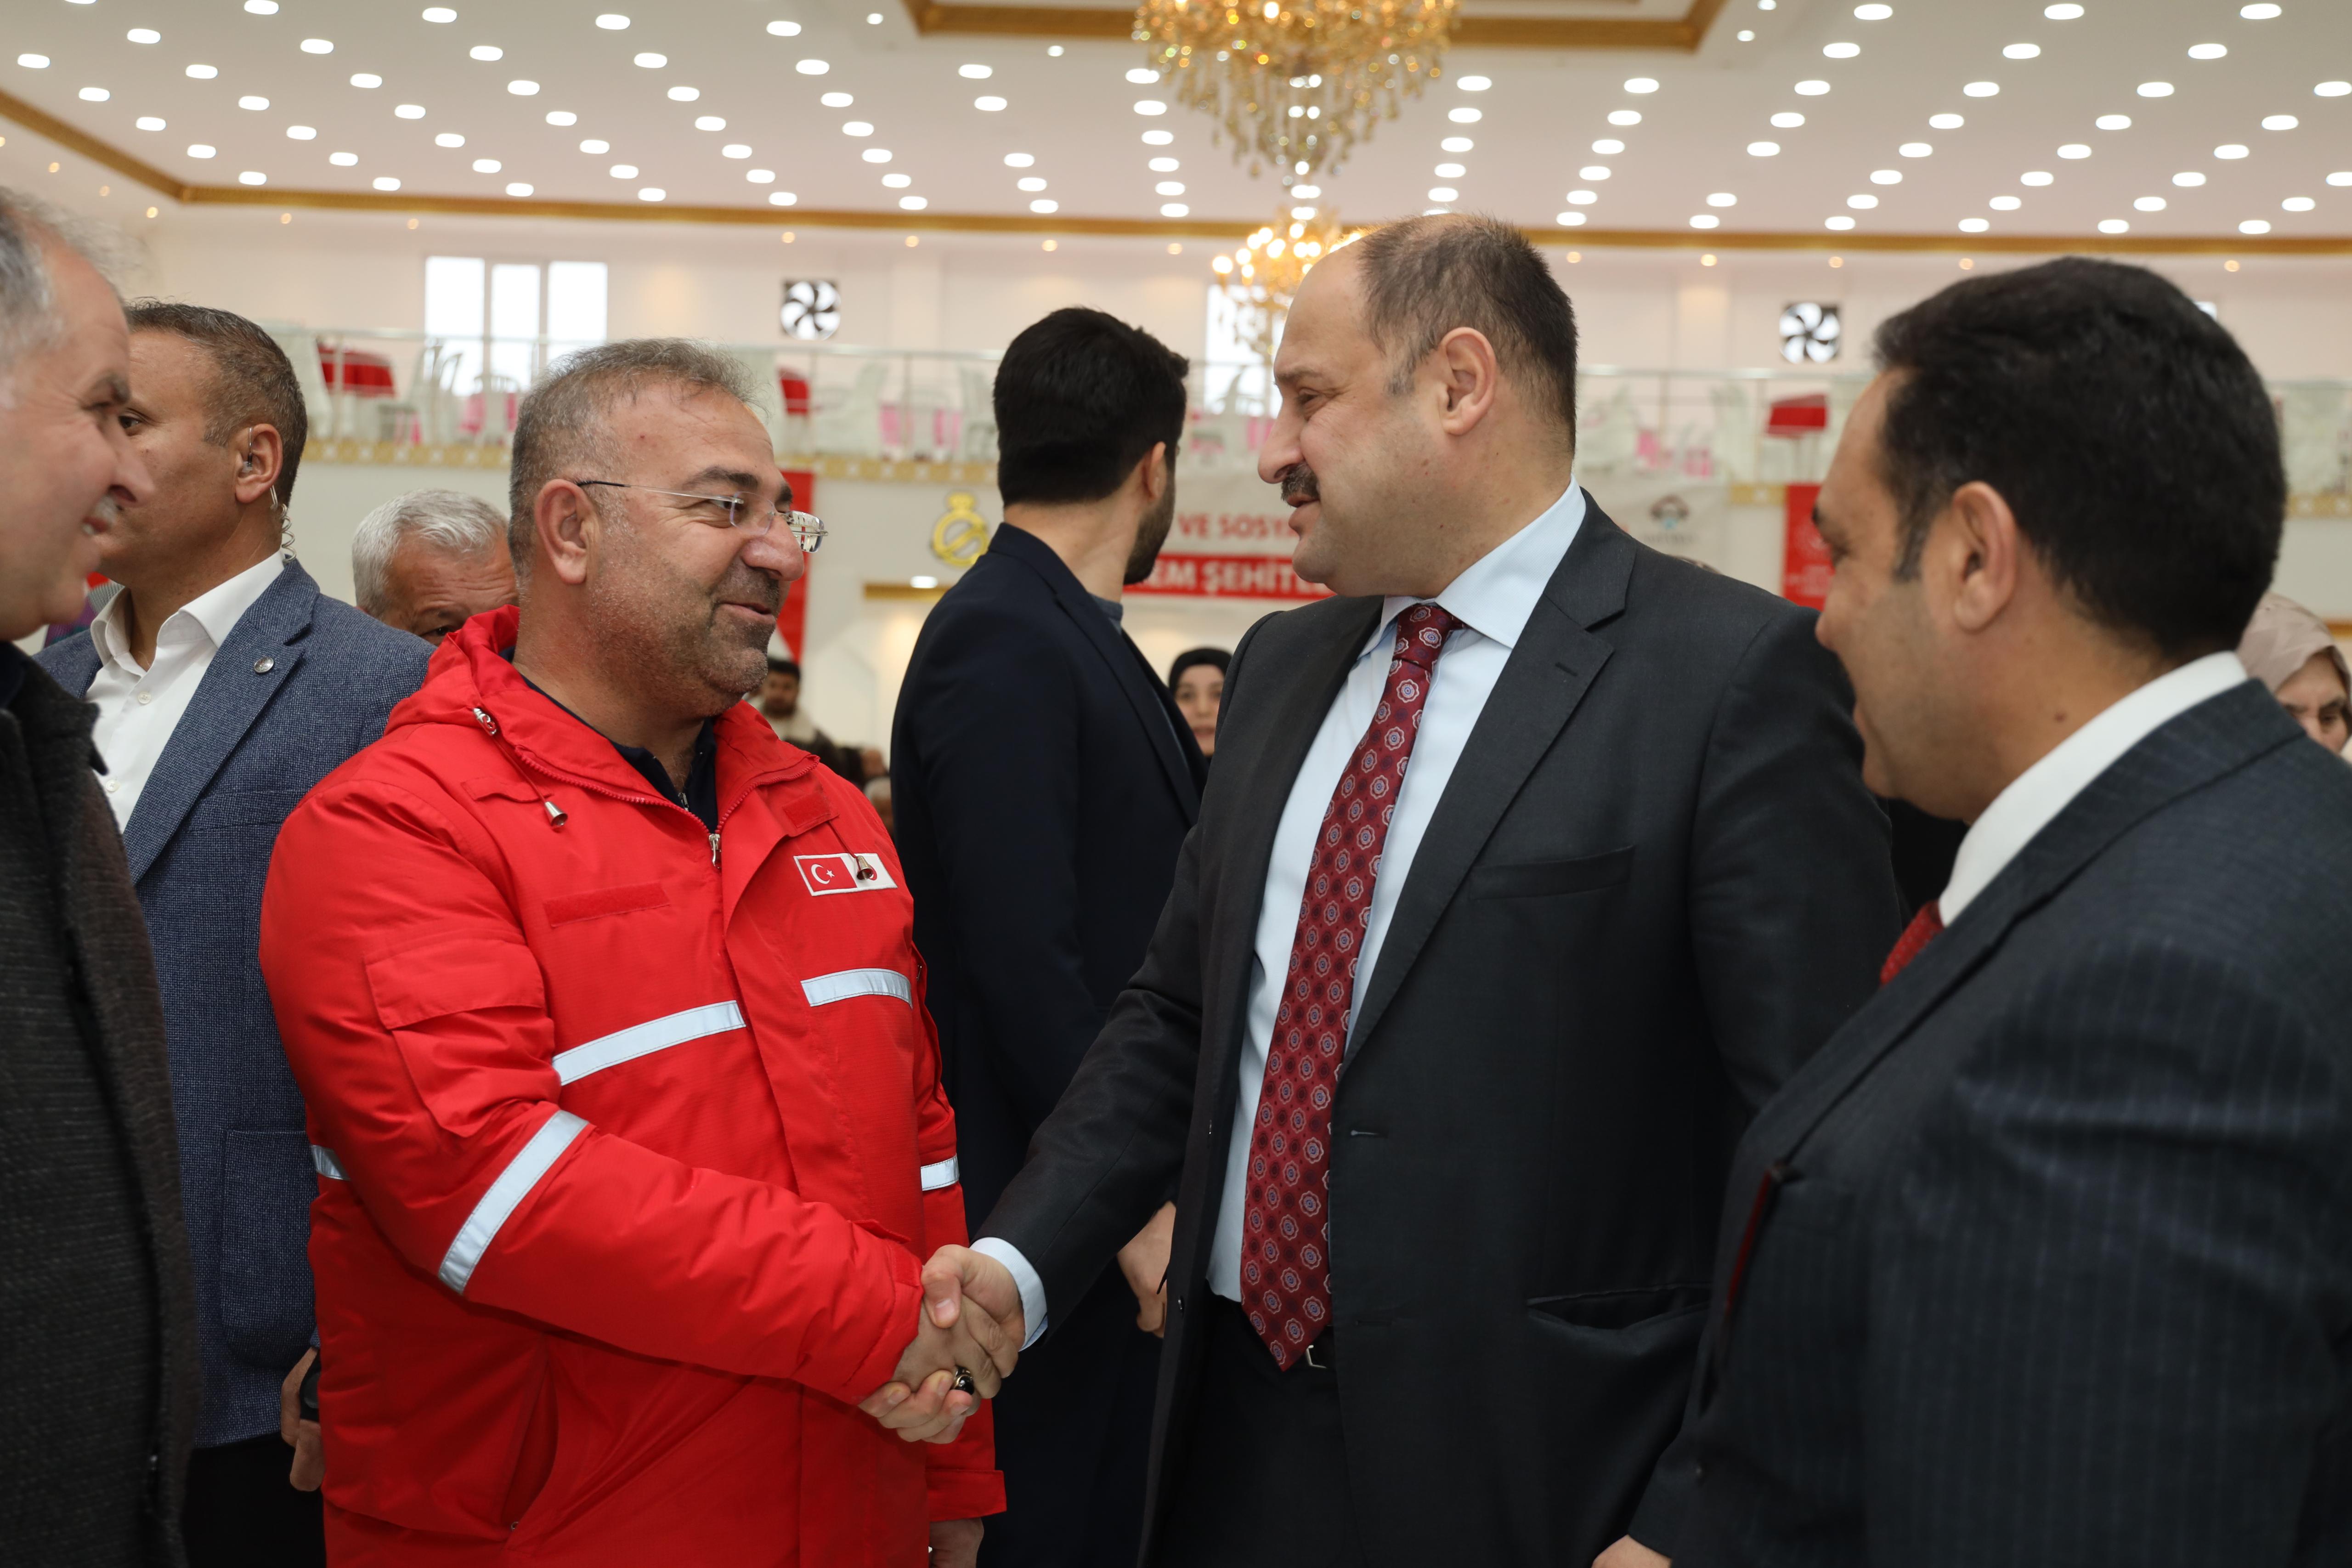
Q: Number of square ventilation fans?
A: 2